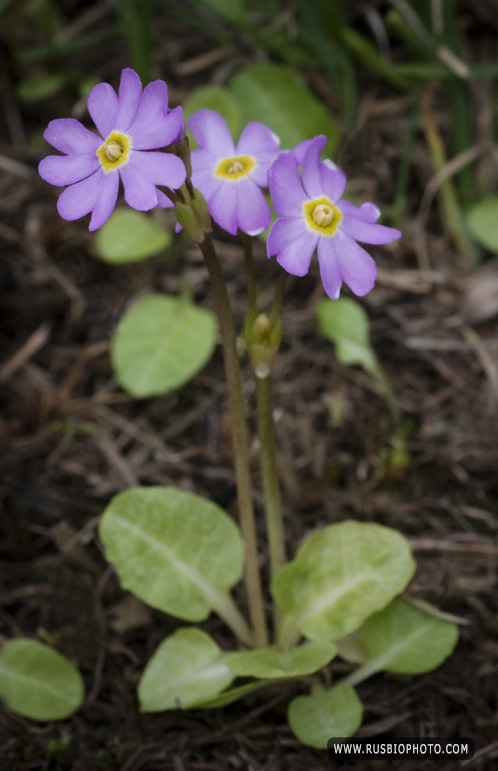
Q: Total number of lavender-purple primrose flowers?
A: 3